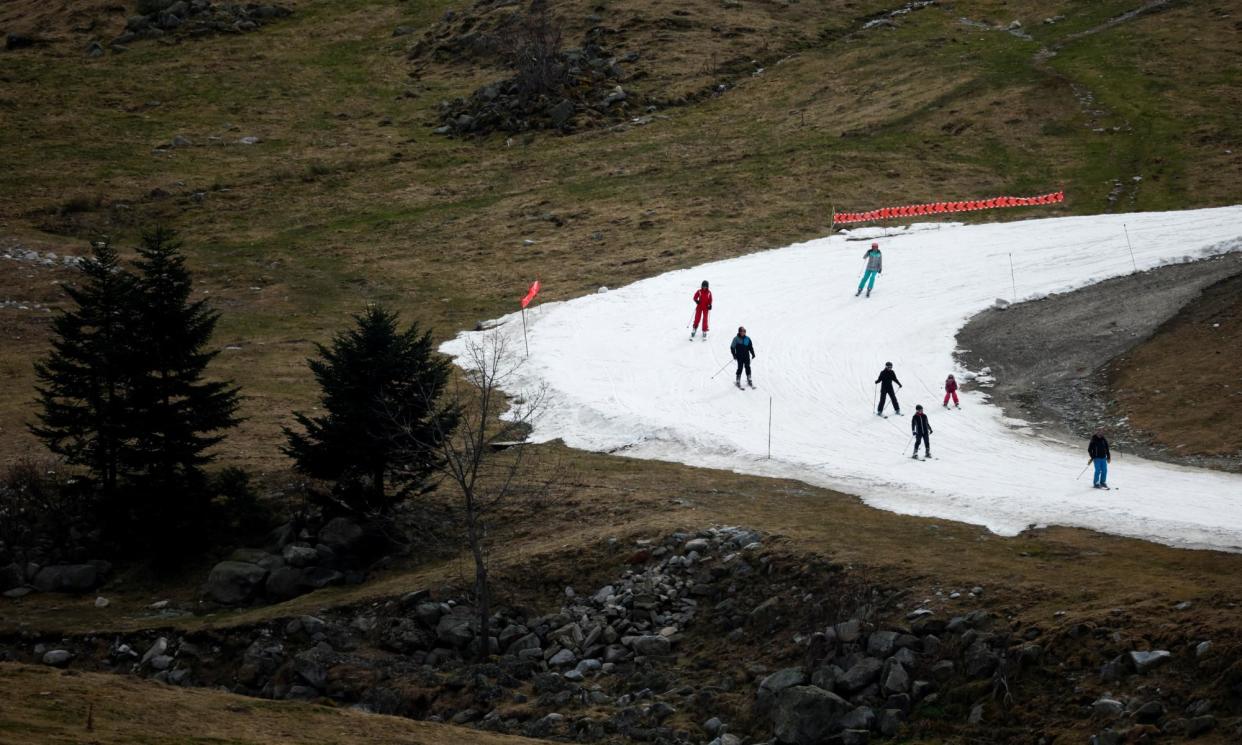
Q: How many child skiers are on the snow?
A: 1